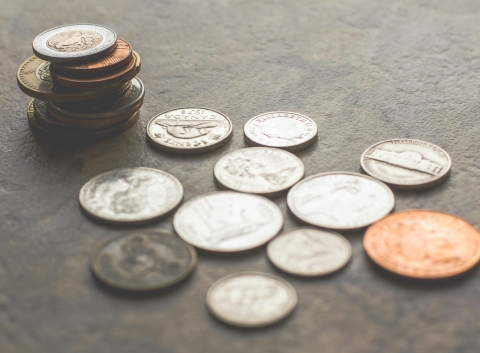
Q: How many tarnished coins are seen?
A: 1